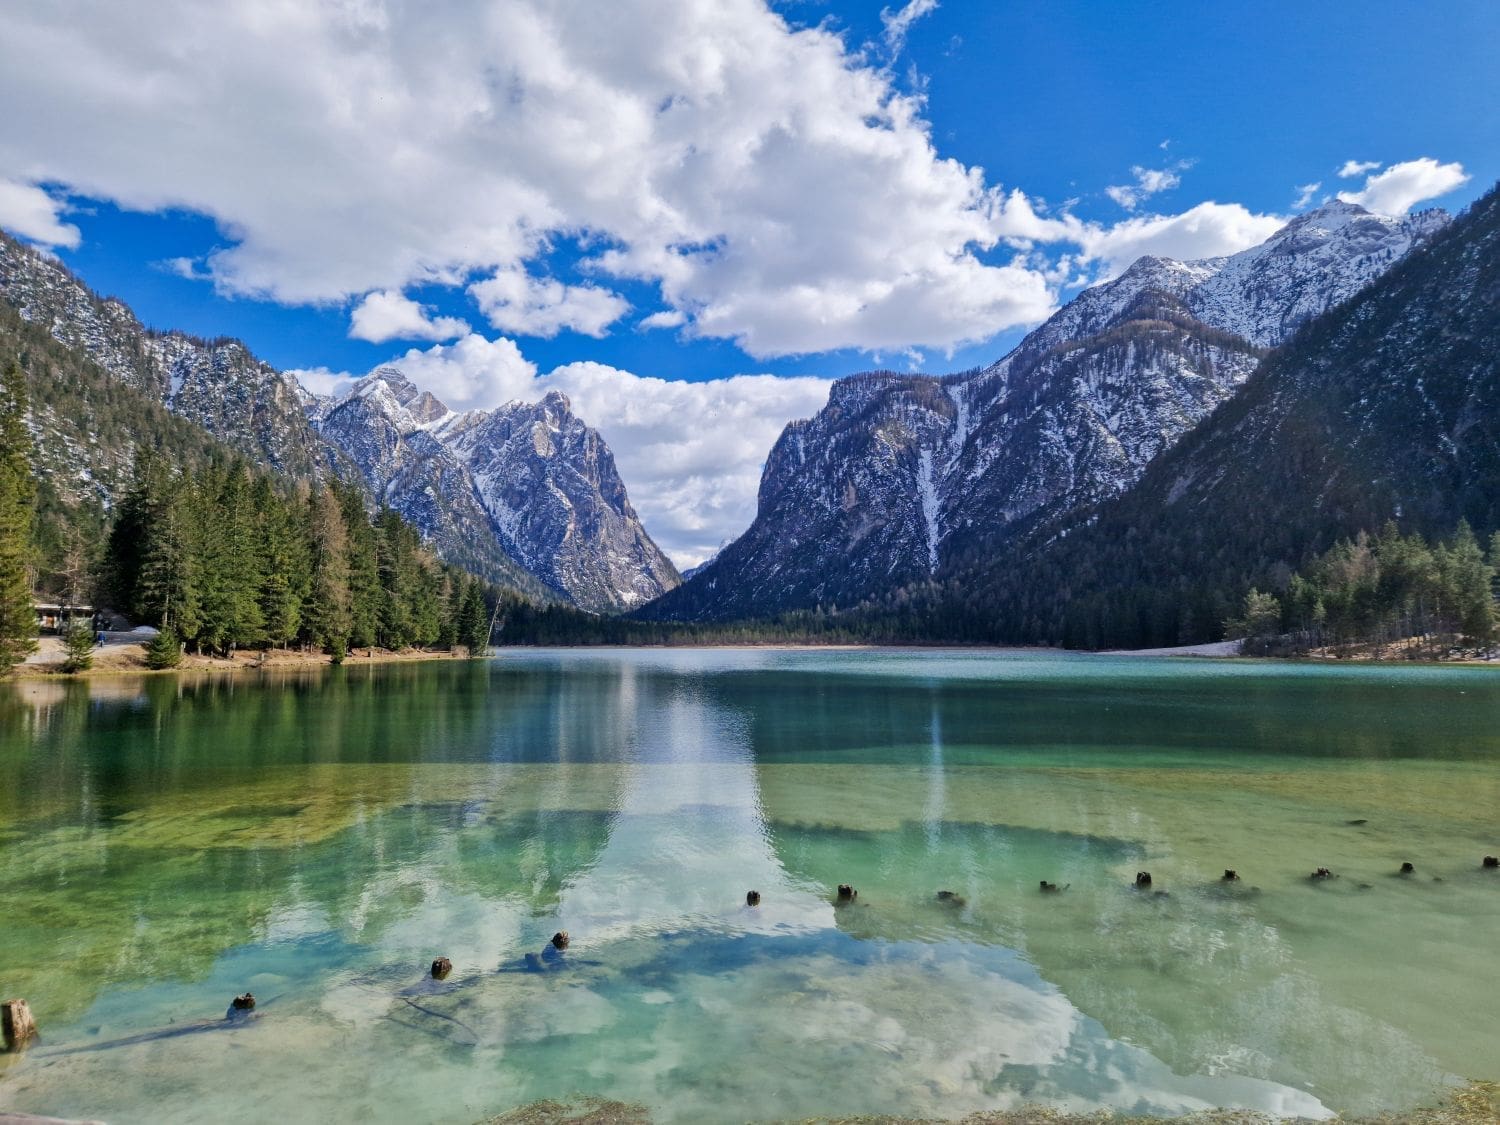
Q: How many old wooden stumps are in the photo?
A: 13